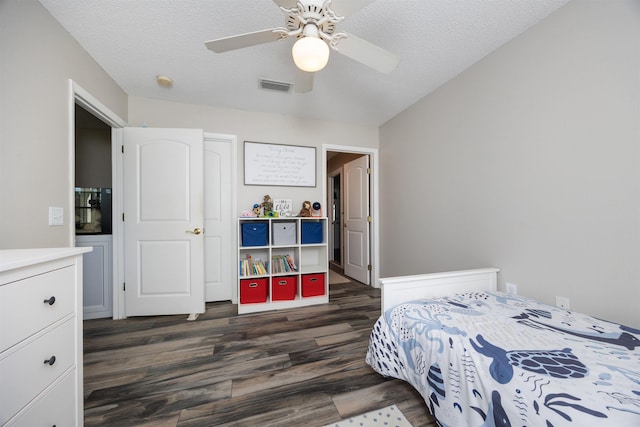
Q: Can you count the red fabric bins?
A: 3